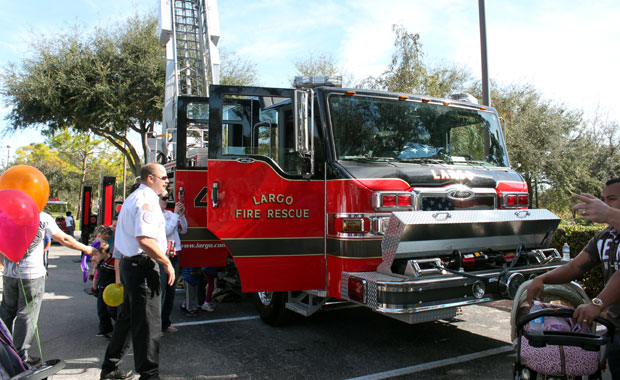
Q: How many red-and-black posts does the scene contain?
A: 2